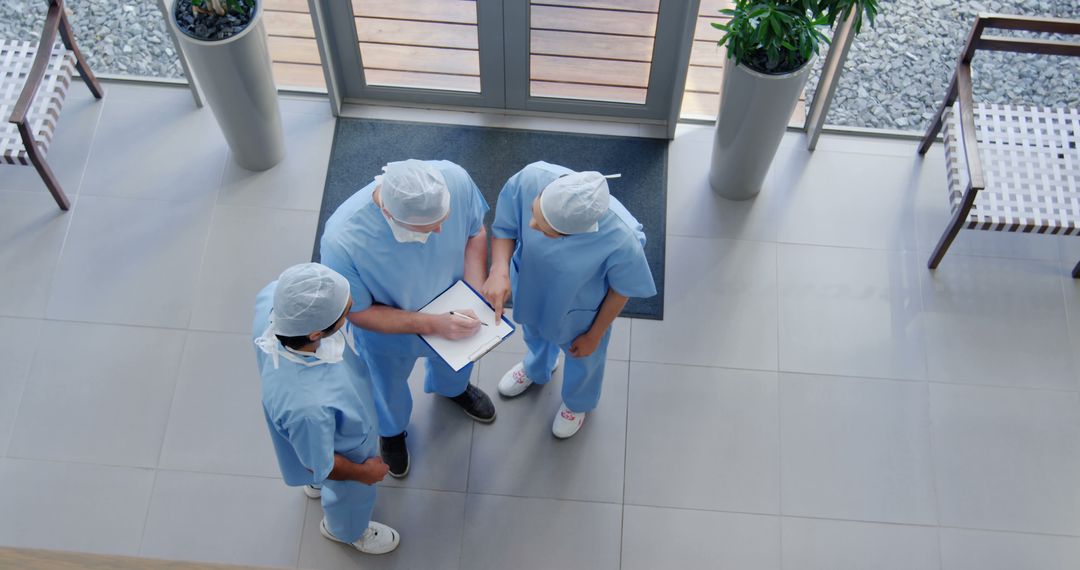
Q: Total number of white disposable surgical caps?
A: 3